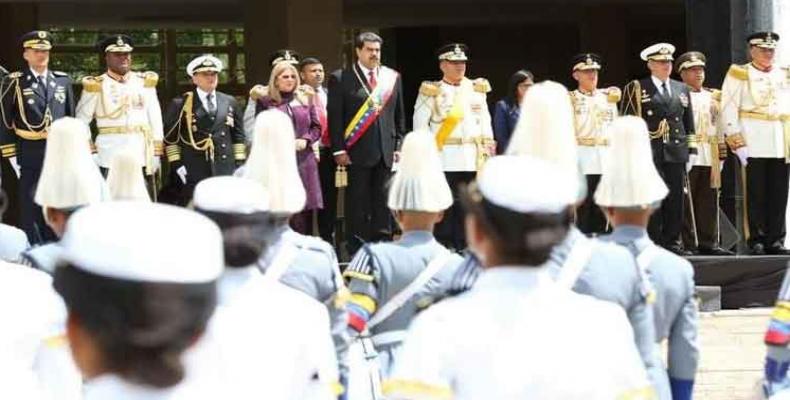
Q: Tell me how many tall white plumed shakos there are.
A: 6